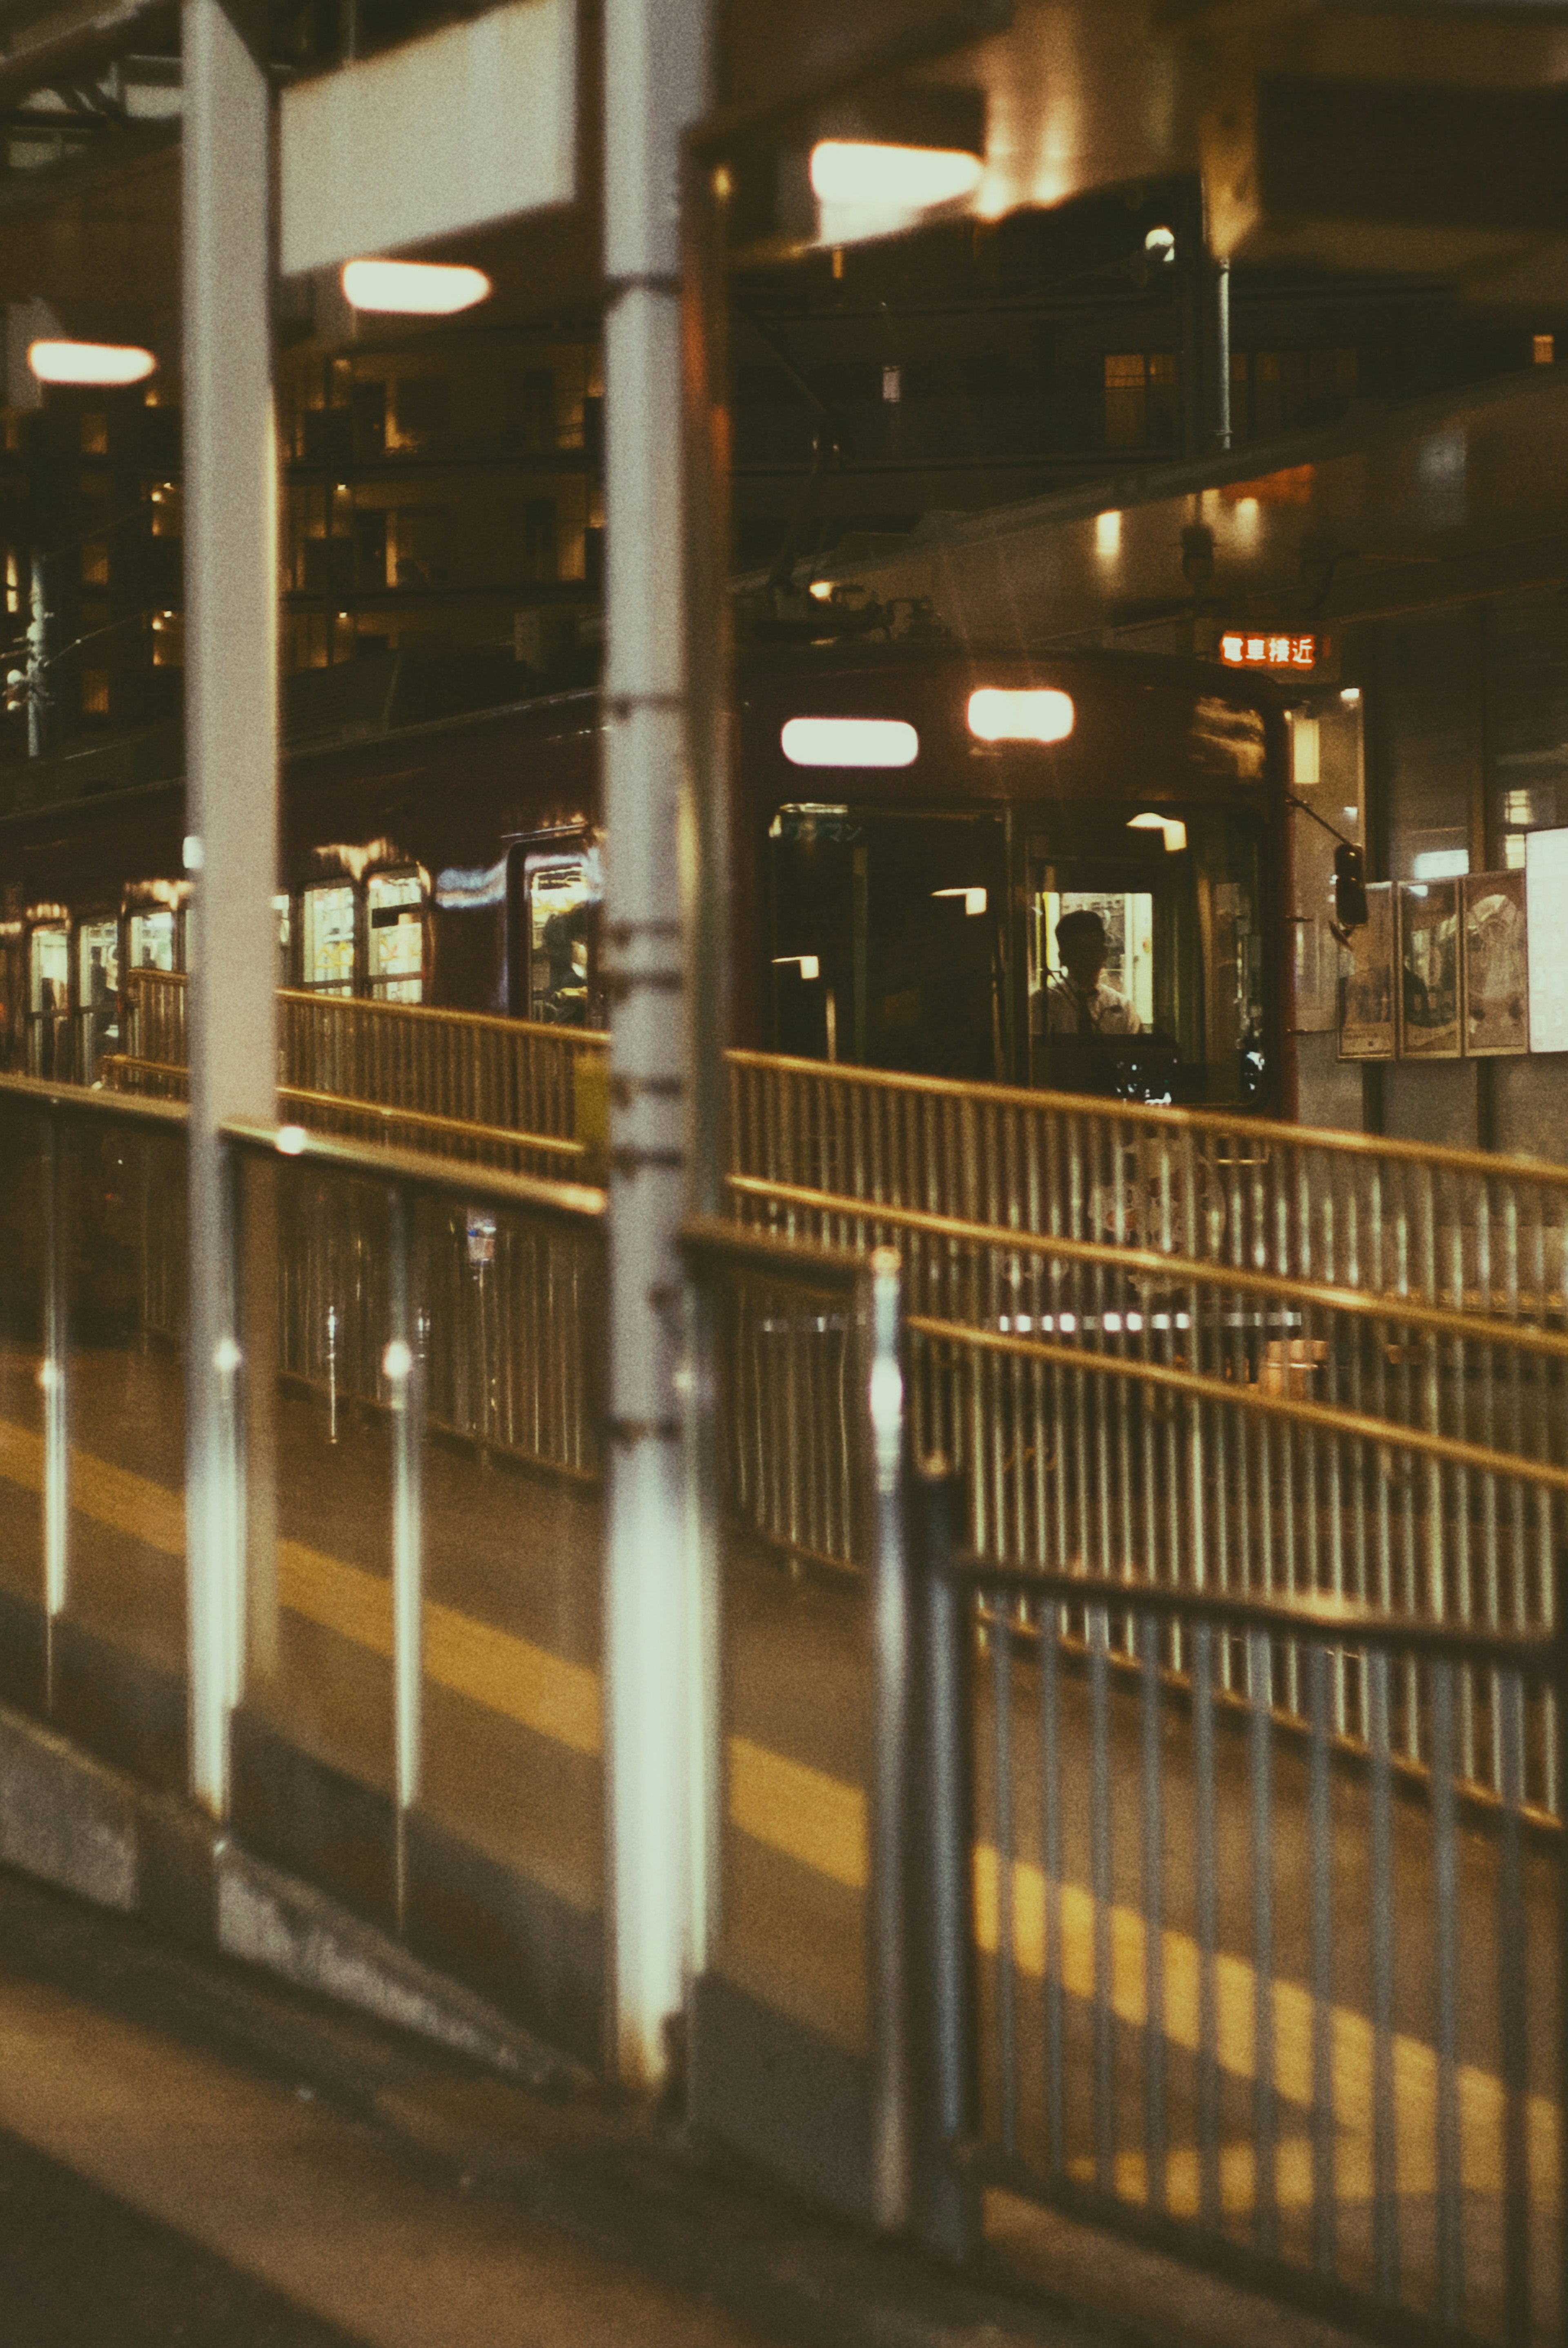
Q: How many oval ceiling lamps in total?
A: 3